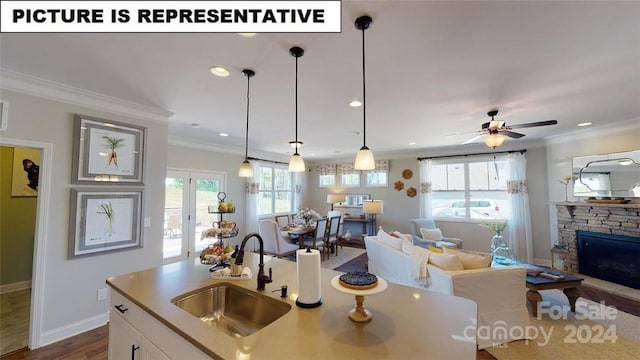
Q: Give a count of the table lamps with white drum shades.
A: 2